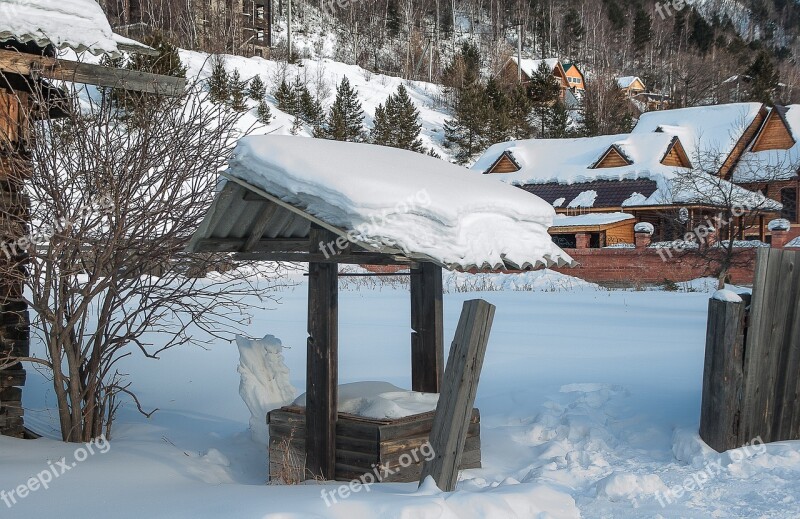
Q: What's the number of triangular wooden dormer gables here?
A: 4